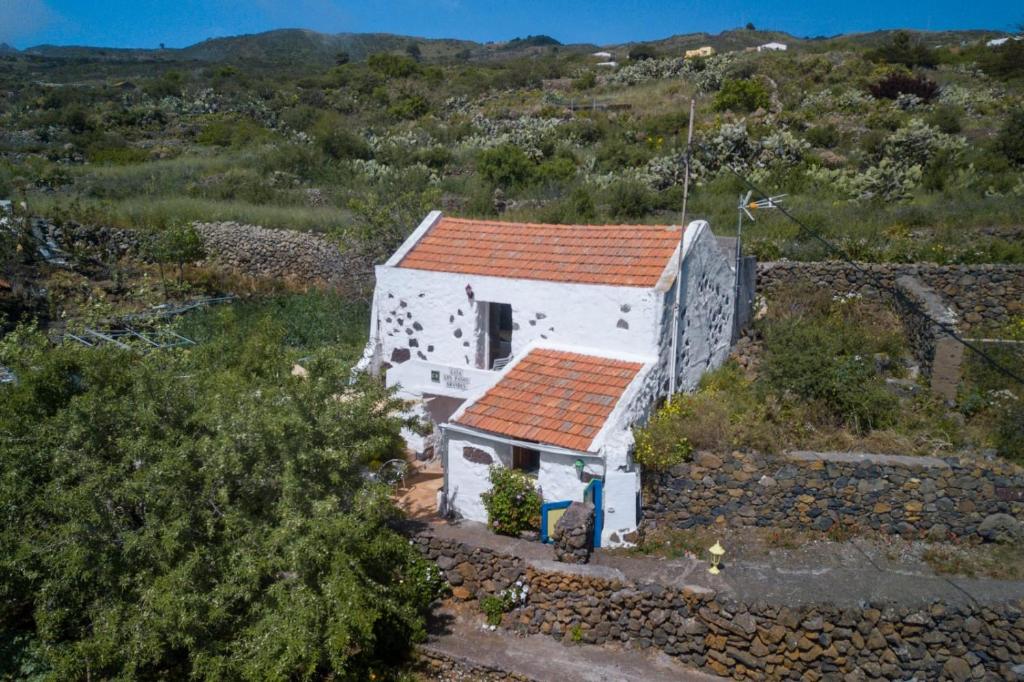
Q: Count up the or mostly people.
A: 0